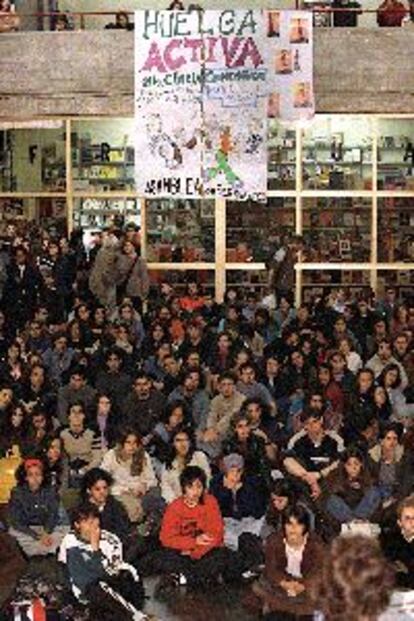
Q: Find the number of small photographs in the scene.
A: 5